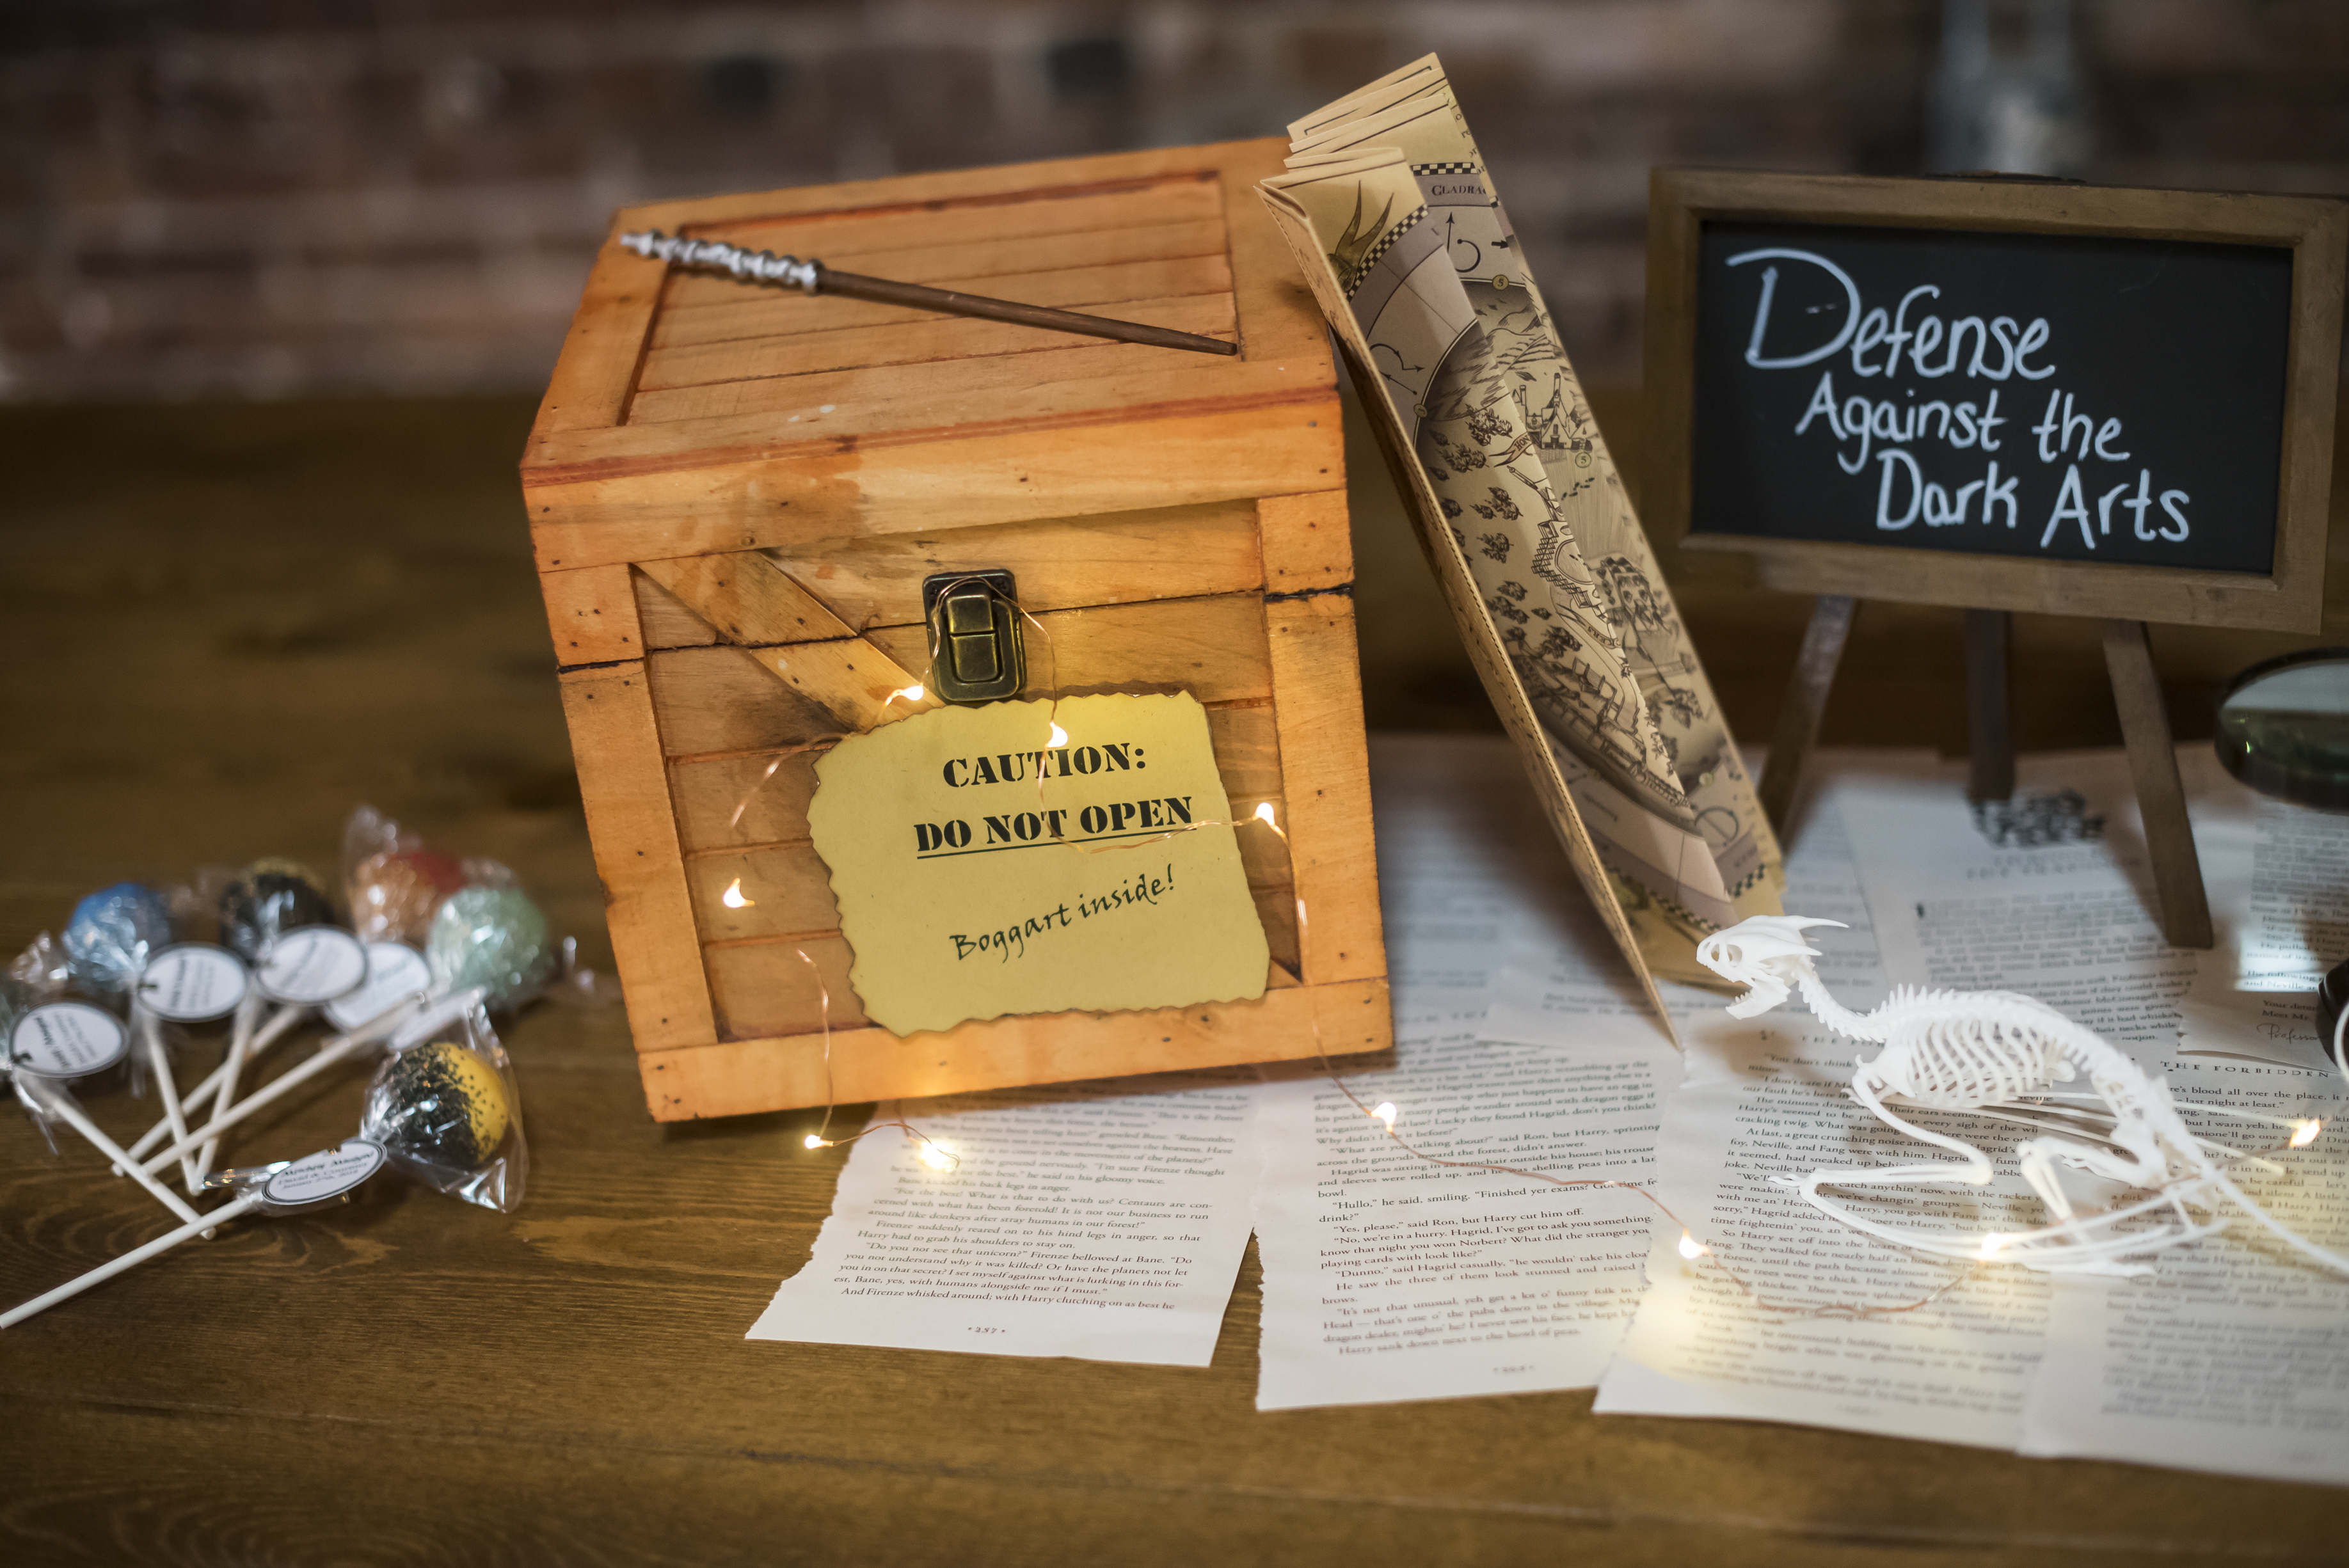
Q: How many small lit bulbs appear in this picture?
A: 10